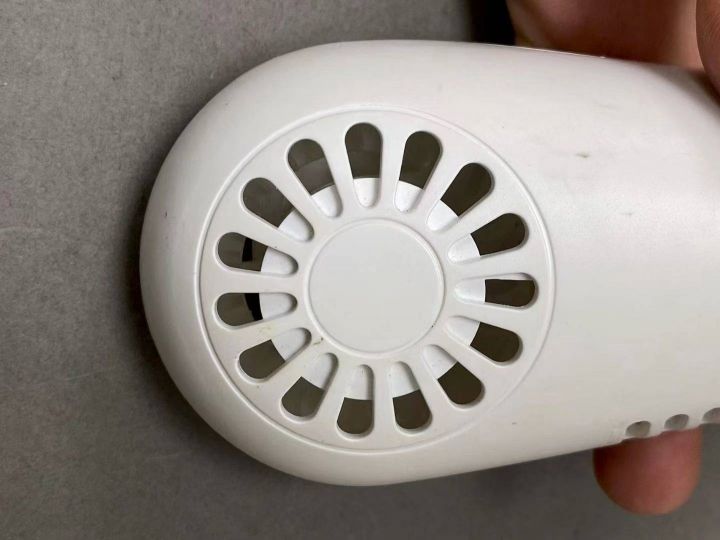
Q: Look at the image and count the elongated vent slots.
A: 15